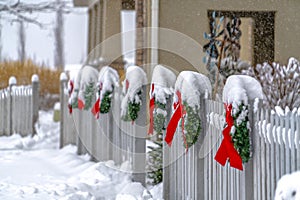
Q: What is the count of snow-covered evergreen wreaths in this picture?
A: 7